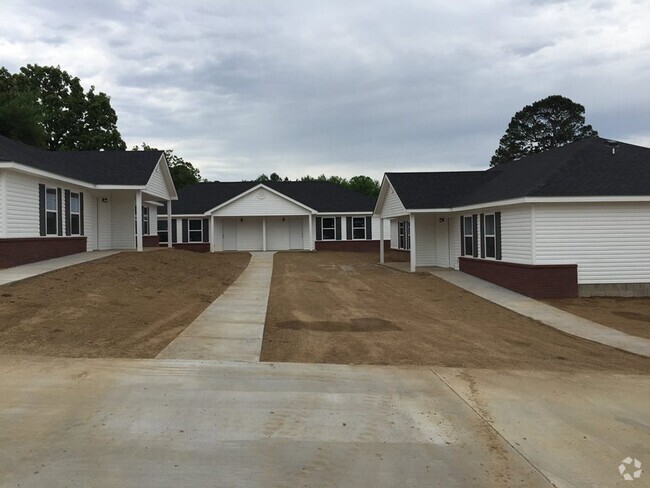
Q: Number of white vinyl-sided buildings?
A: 3